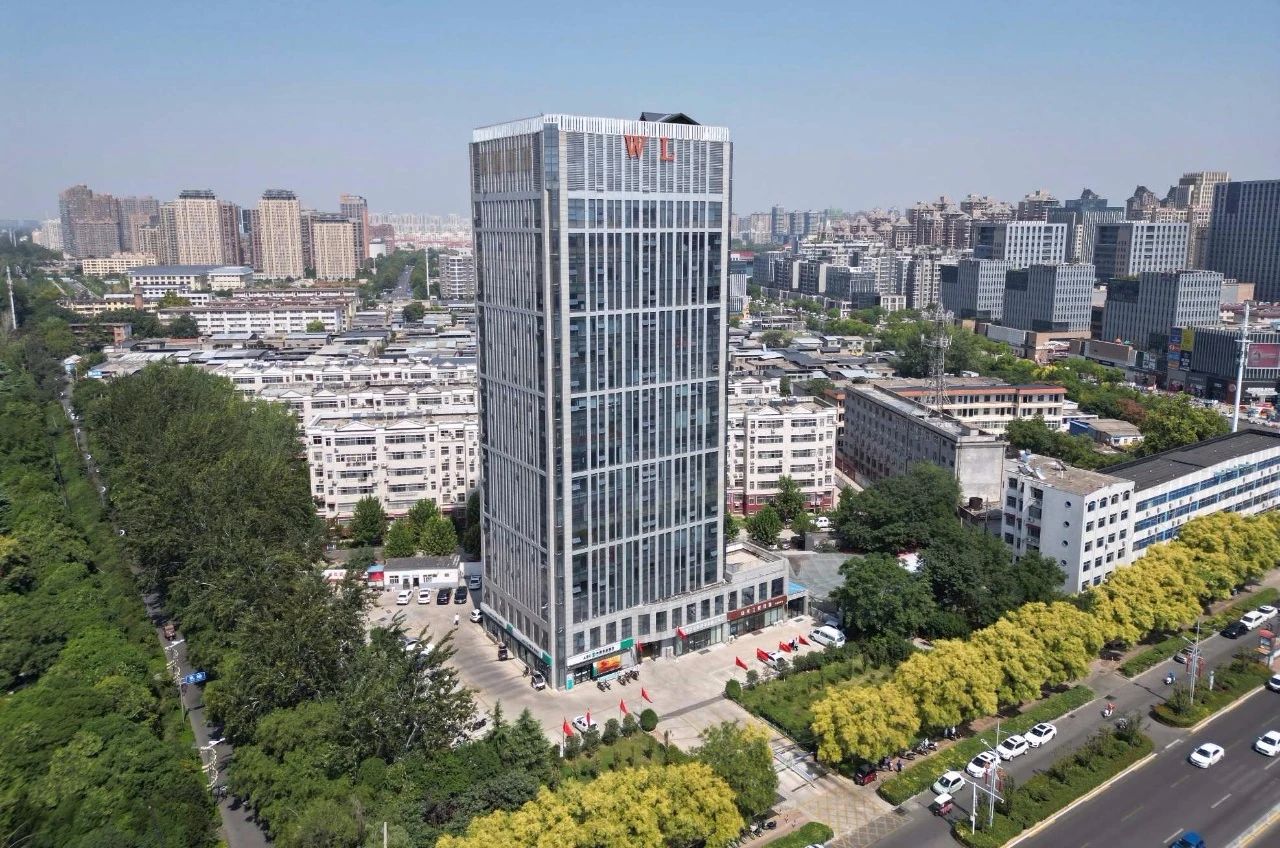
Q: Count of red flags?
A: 10